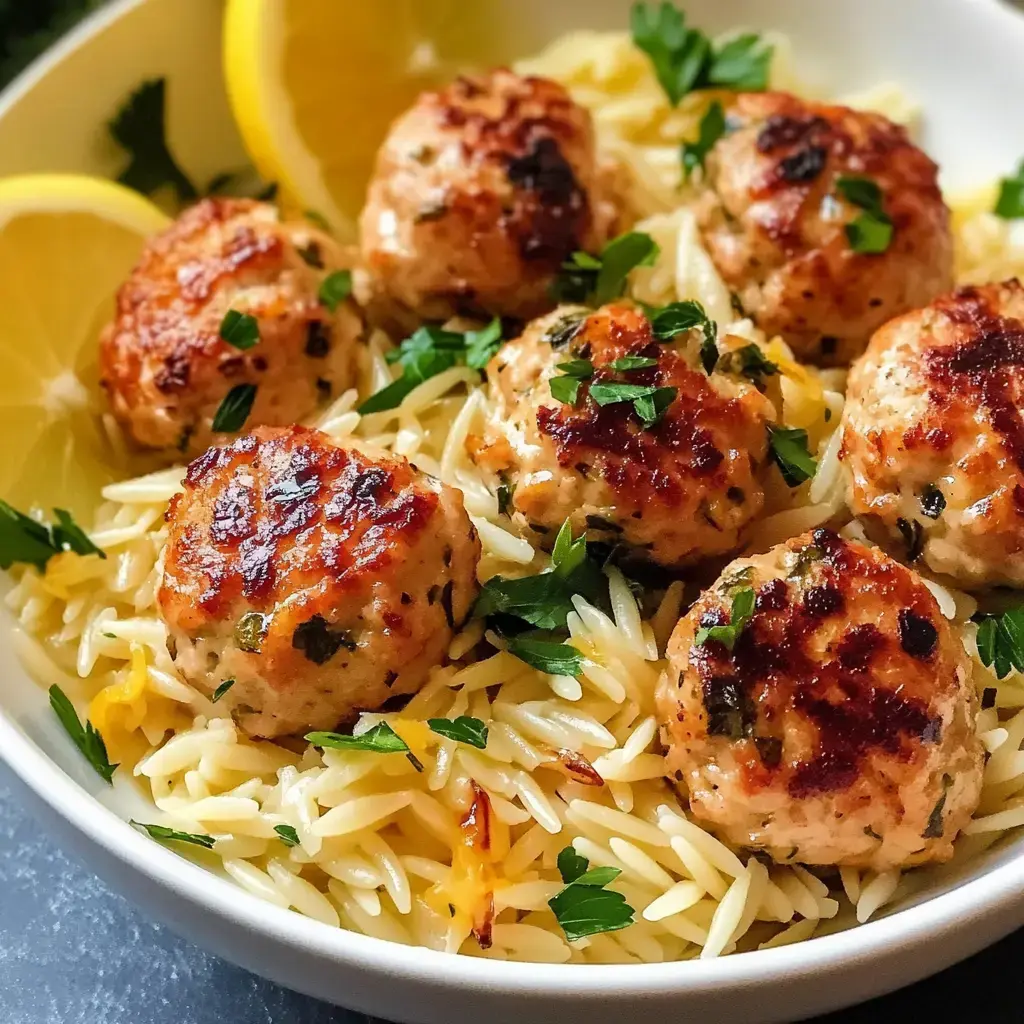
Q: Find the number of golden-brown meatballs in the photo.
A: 7